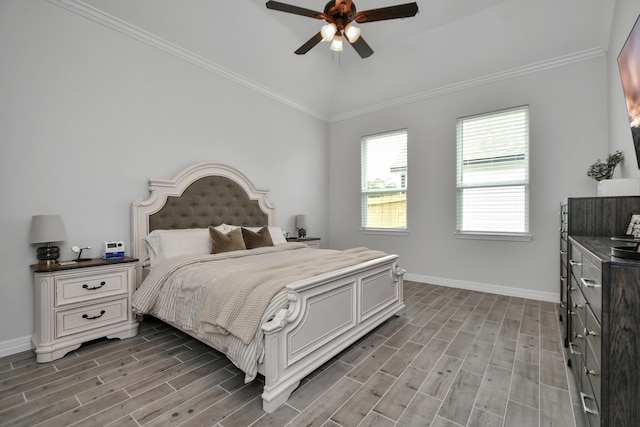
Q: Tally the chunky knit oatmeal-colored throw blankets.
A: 1